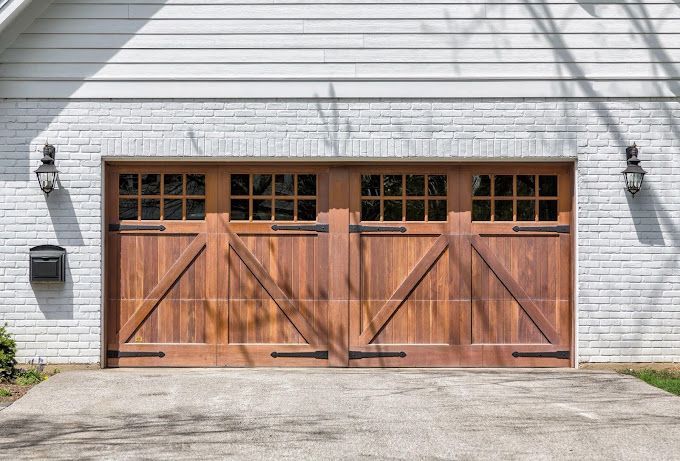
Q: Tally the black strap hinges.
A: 8